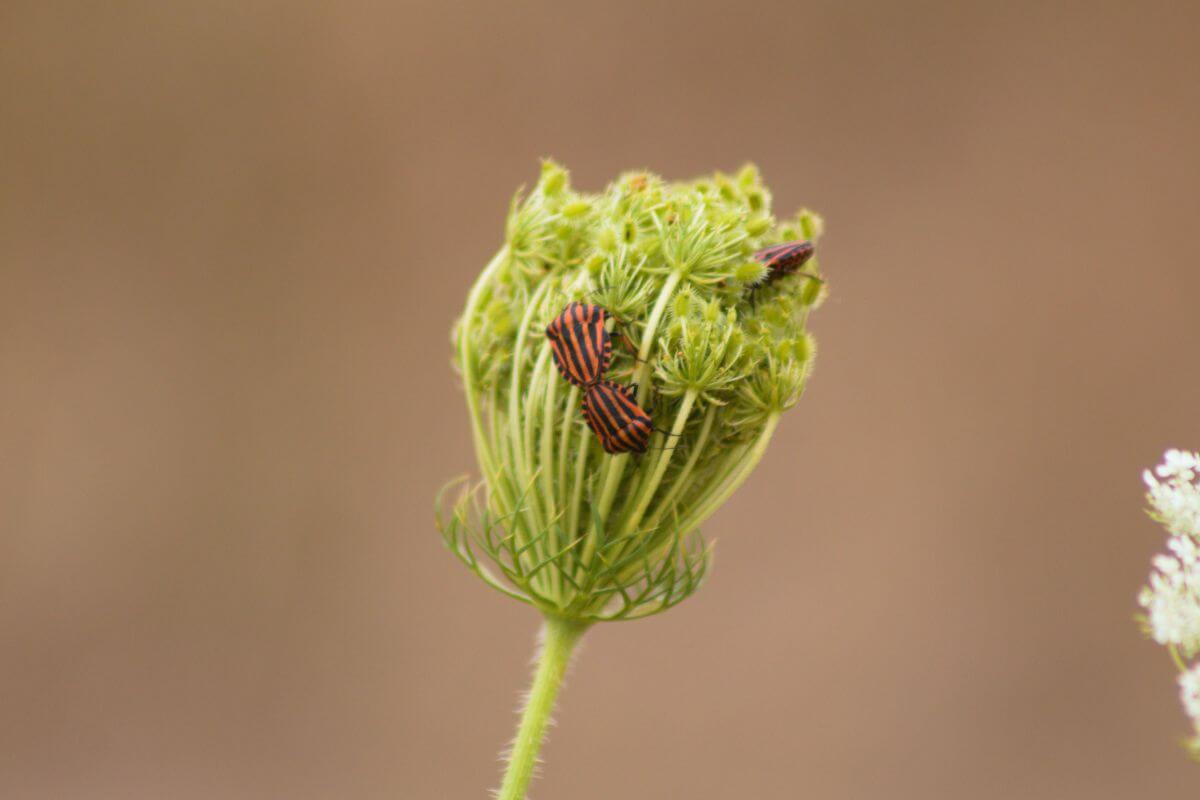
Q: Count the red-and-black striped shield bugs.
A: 3